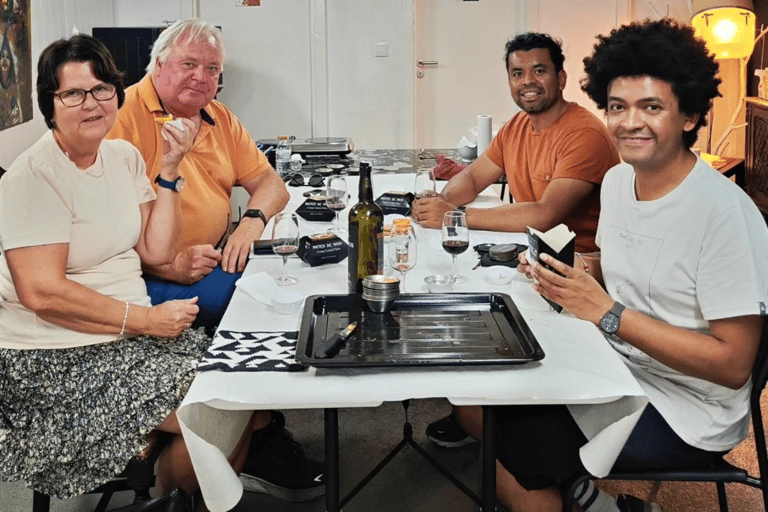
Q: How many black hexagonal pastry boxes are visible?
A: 3